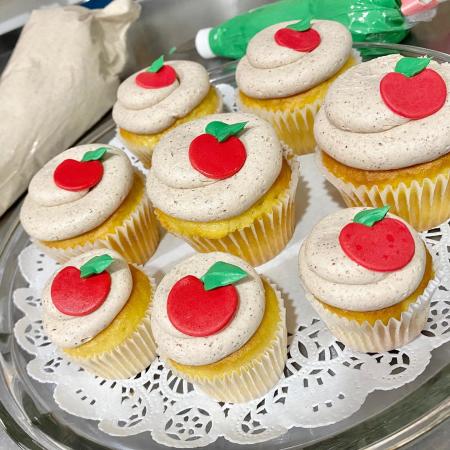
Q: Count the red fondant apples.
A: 8